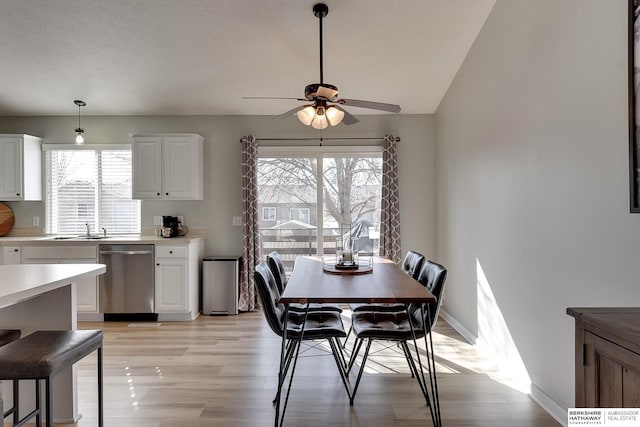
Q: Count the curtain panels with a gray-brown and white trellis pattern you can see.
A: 2